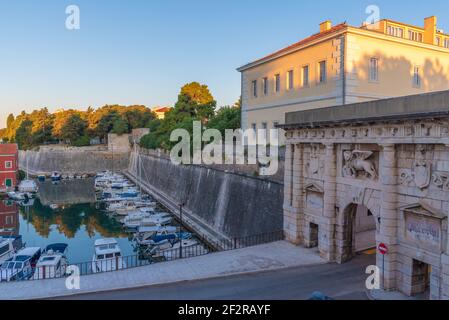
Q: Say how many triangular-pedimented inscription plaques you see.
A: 2